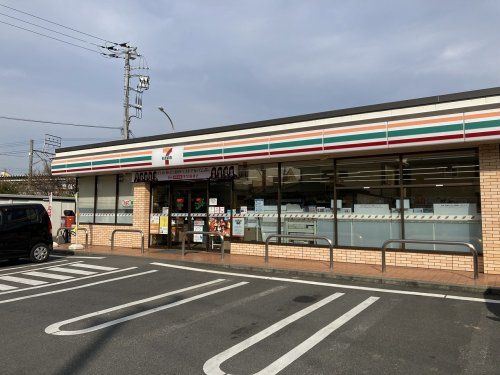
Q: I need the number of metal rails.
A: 5